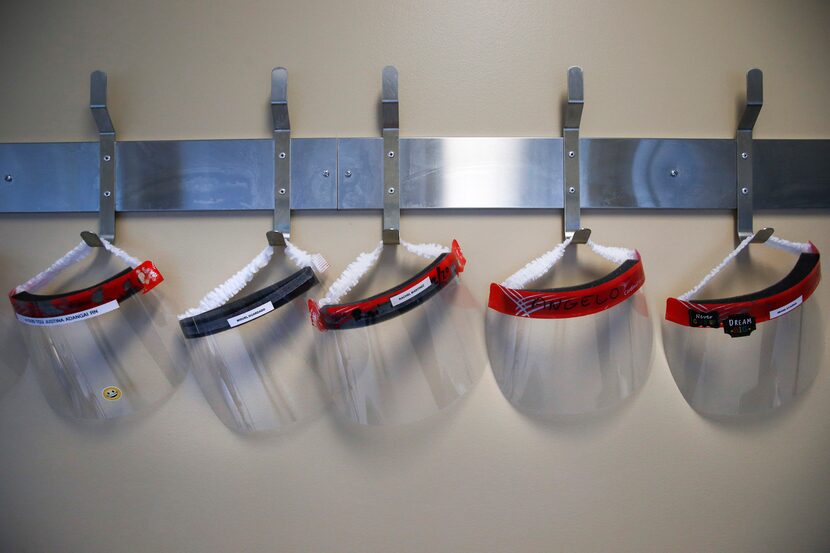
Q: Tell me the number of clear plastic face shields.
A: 5